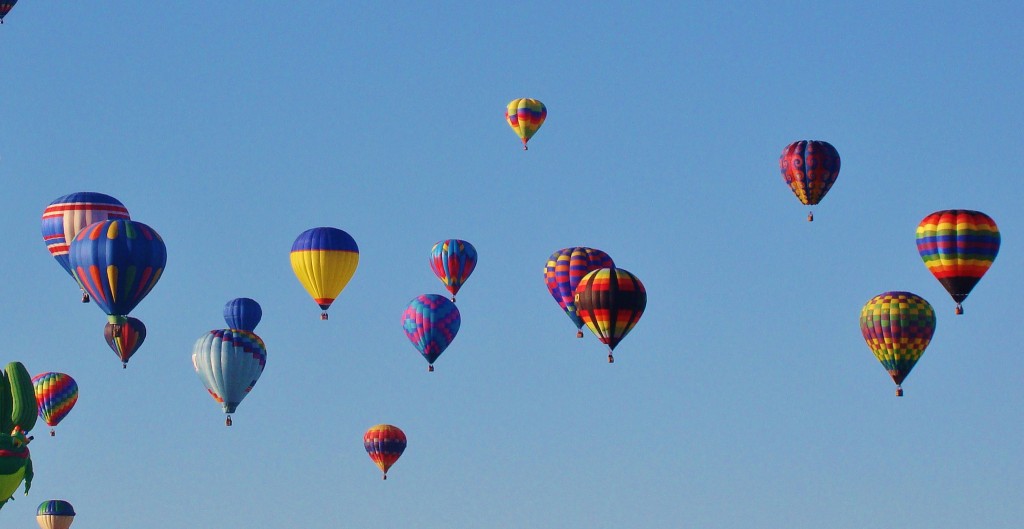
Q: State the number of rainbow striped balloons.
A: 2